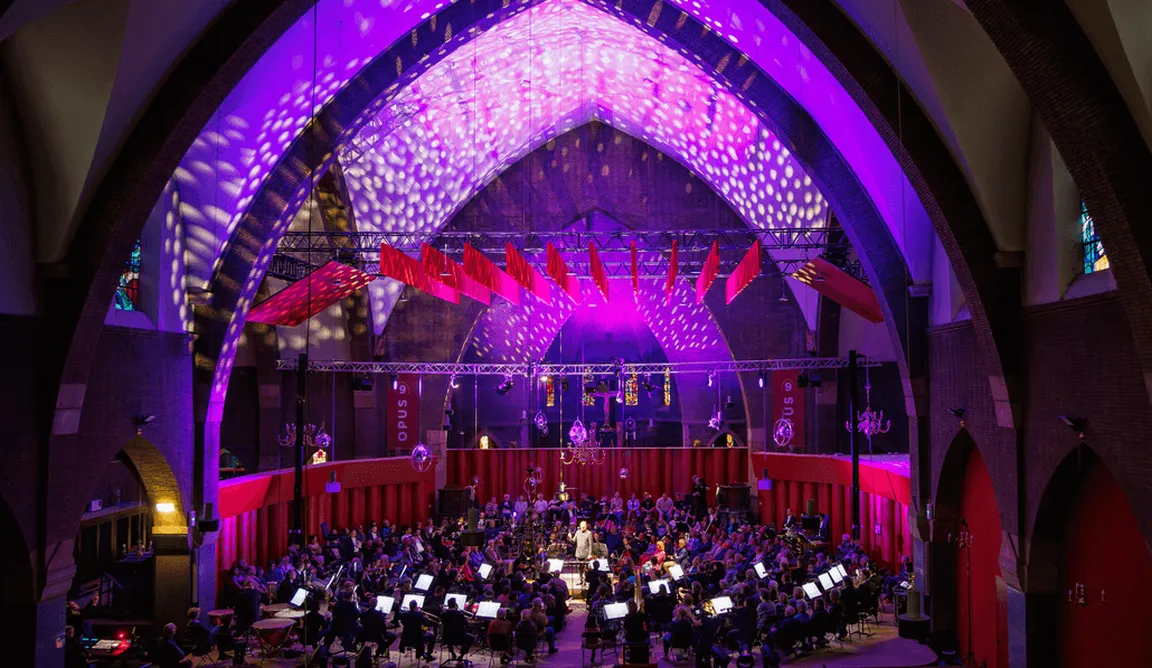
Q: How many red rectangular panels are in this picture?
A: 12